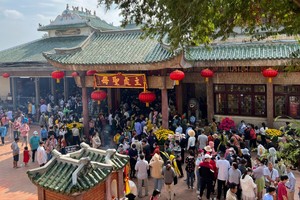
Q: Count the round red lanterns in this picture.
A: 9